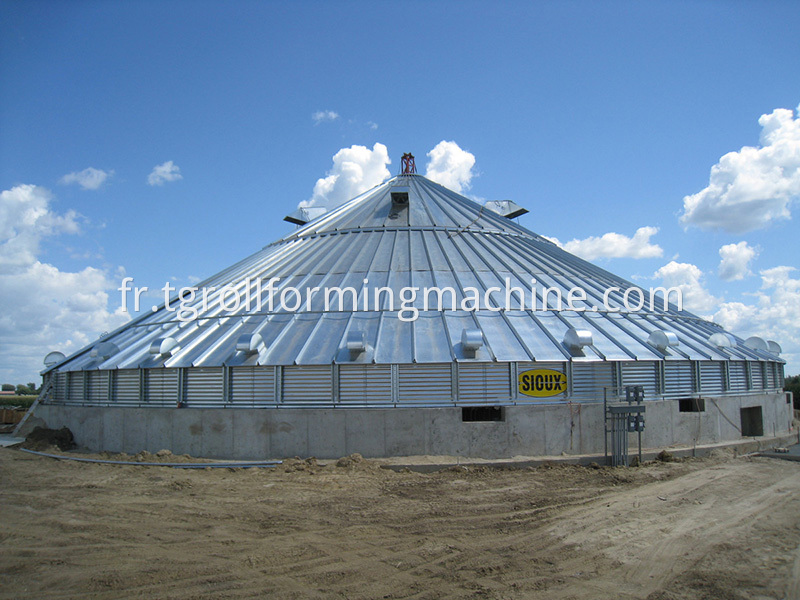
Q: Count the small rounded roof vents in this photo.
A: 11